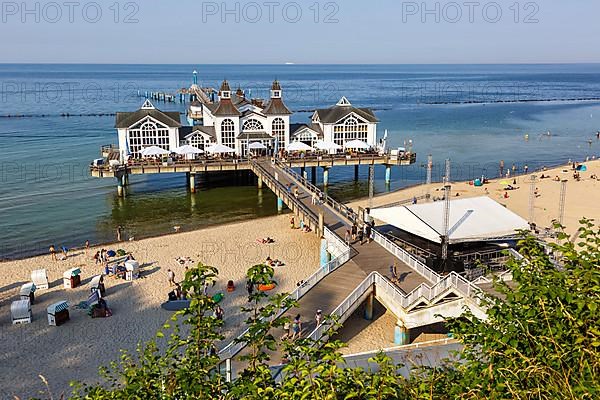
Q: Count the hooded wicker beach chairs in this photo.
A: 7